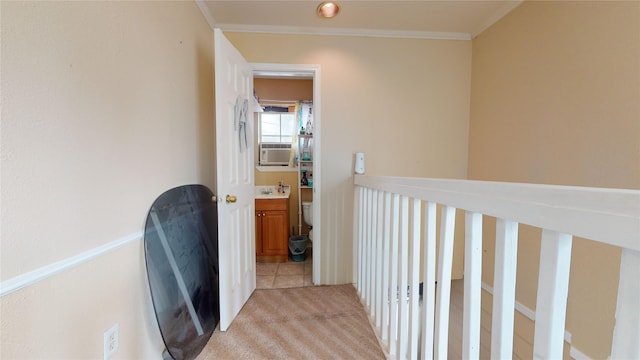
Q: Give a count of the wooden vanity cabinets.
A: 1